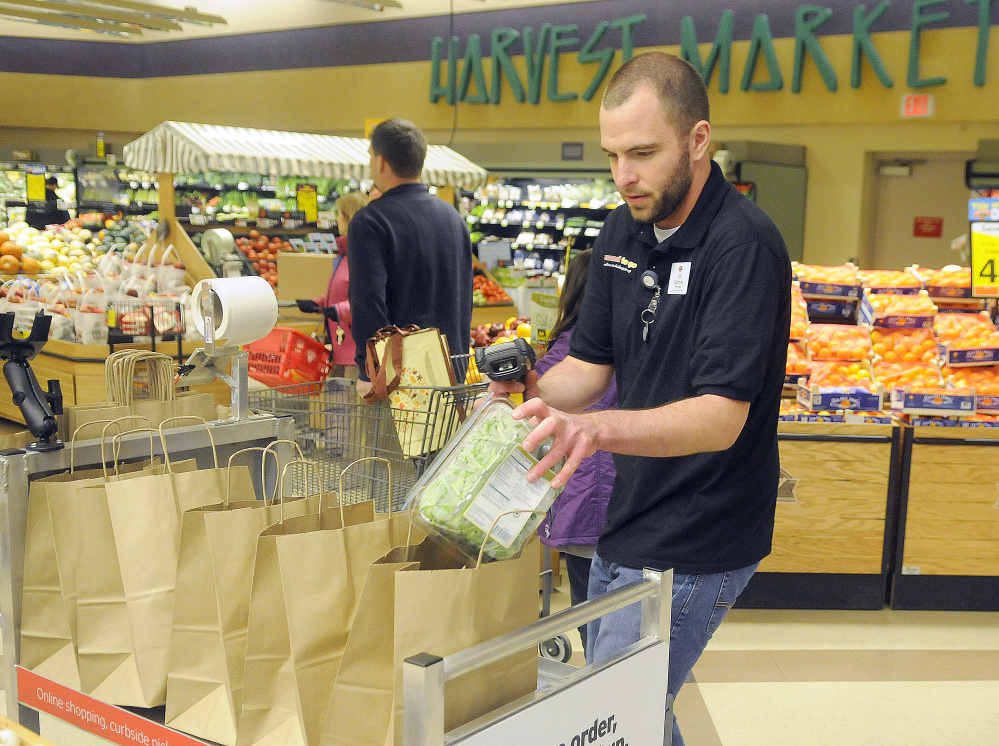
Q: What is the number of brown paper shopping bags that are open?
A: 5